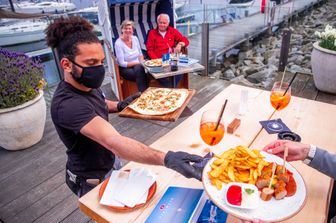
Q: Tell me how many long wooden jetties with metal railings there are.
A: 1